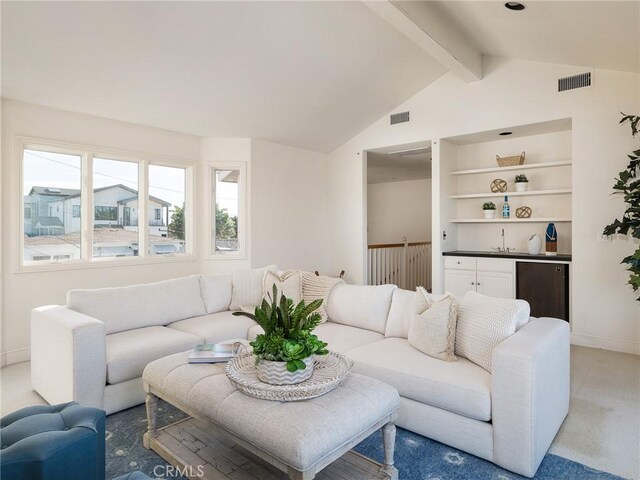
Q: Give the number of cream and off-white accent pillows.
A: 5